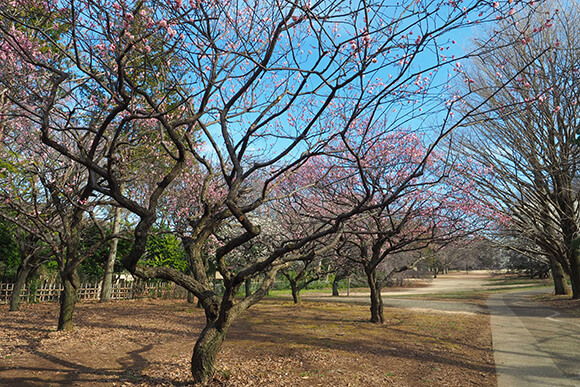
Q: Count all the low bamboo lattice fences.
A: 1